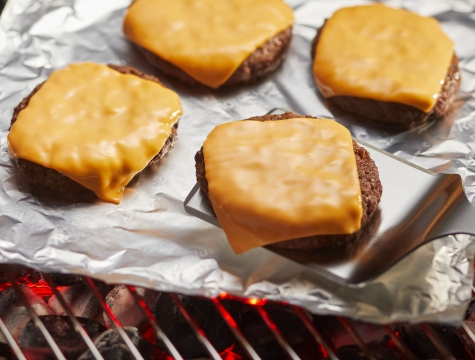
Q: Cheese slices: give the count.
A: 4